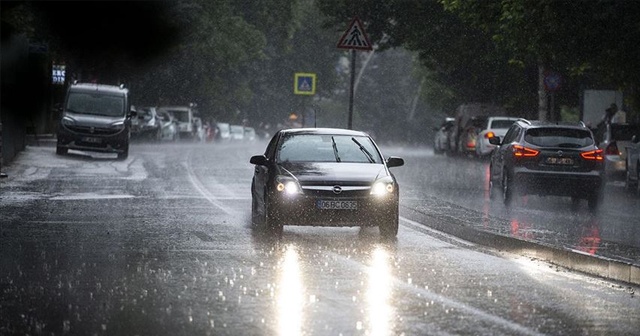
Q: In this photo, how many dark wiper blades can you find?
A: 2